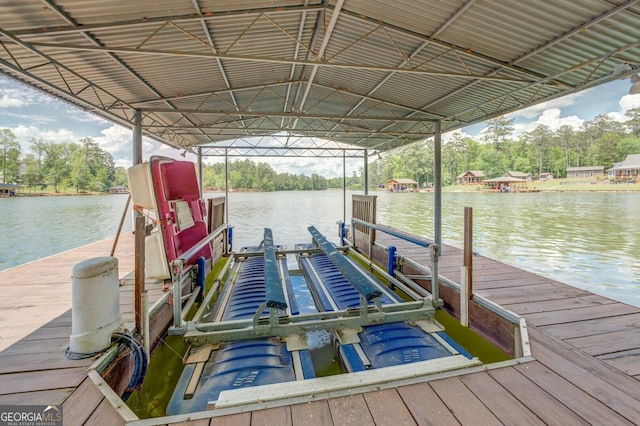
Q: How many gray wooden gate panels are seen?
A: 2